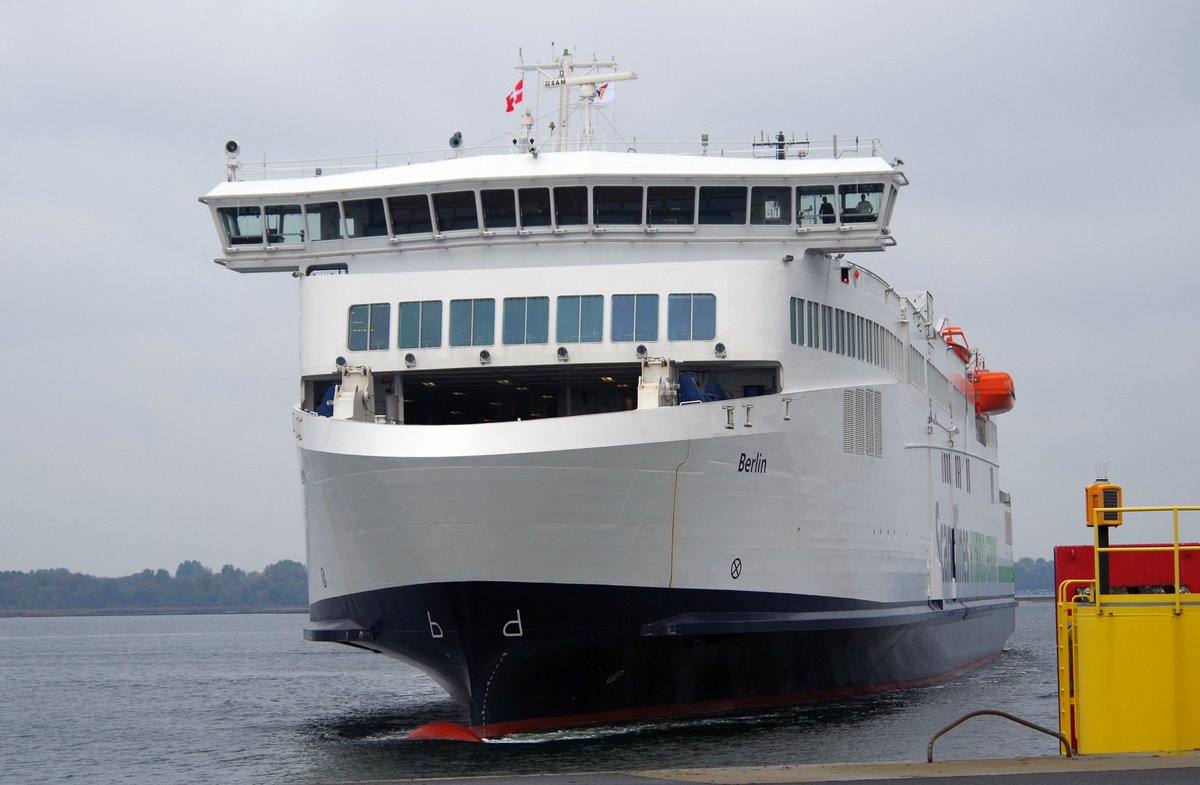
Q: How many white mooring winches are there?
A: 2